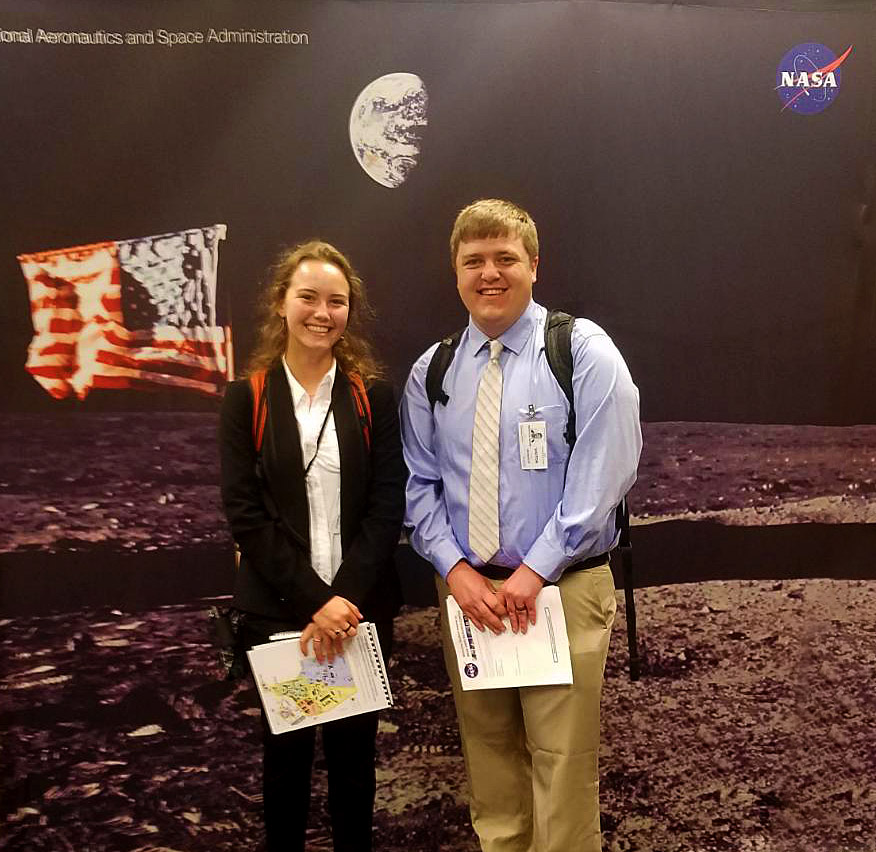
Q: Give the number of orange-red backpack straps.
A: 2